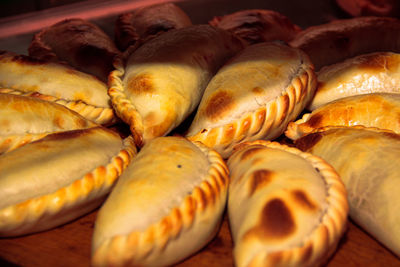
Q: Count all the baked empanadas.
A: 14